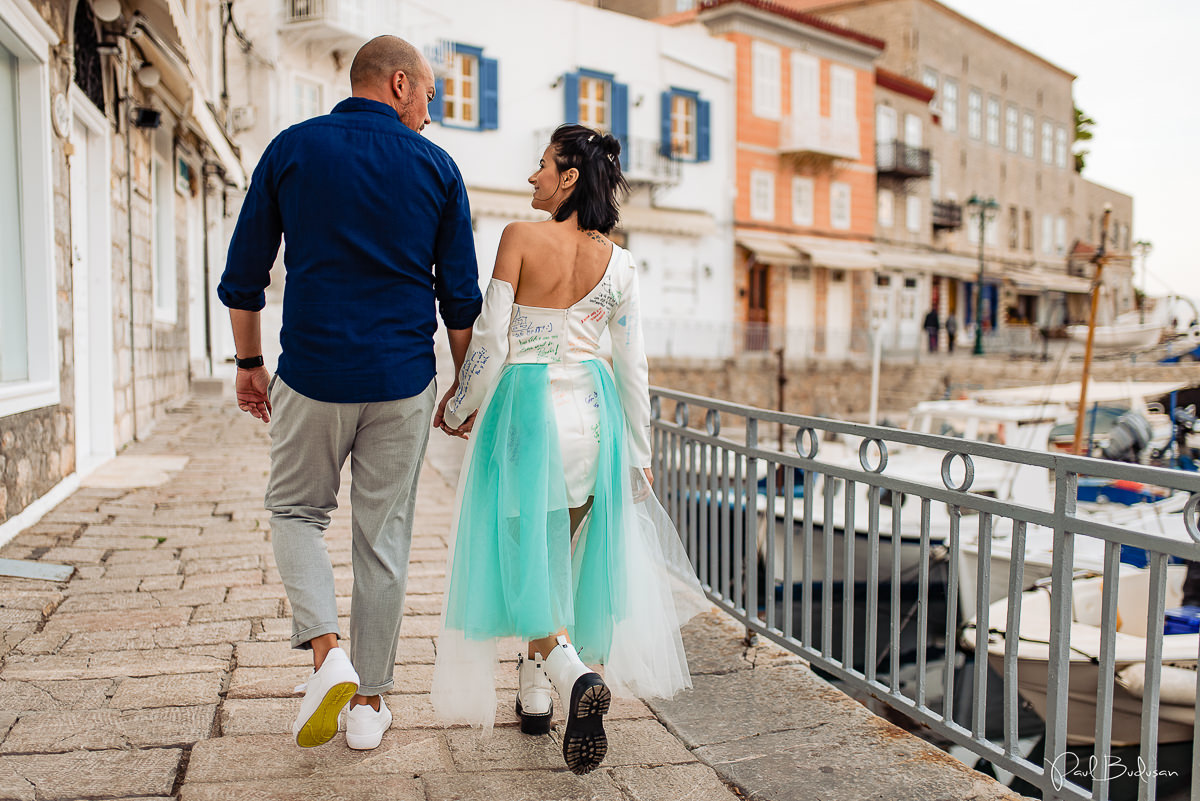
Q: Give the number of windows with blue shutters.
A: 3